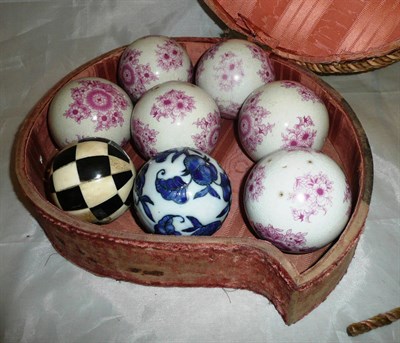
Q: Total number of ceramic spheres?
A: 8